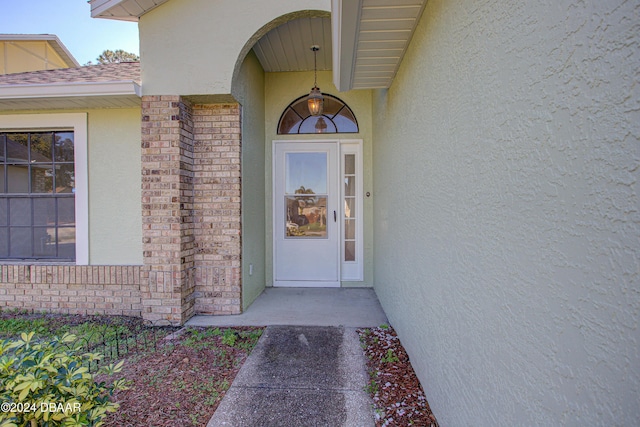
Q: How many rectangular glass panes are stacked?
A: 5